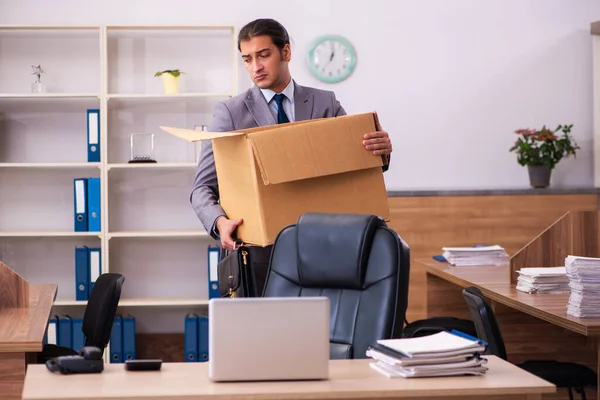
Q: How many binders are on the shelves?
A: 13